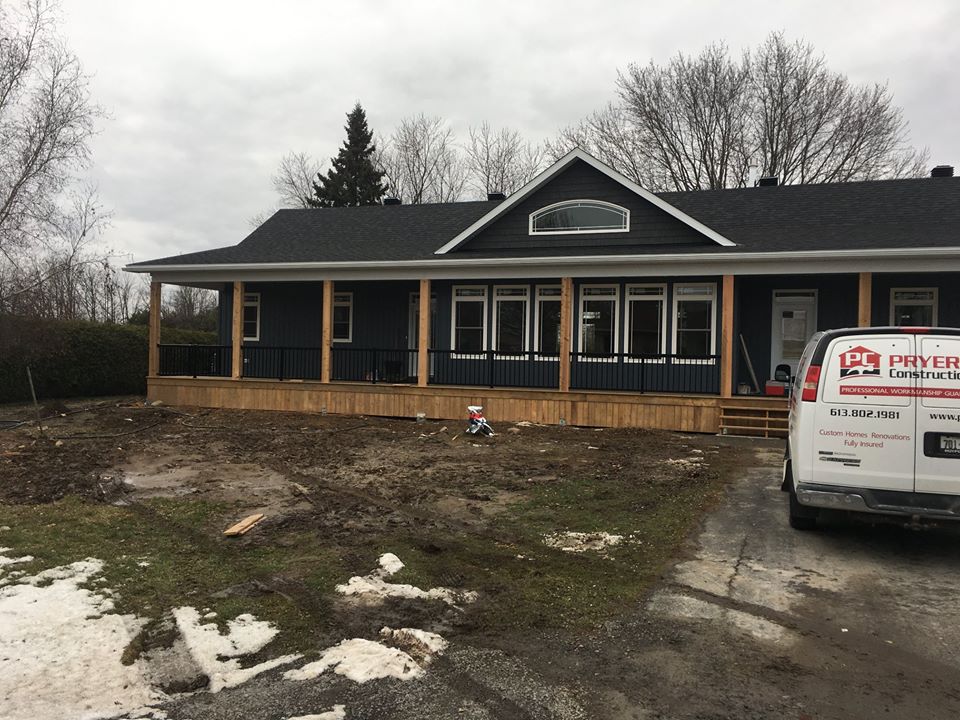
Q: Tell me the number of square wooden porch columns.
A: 7